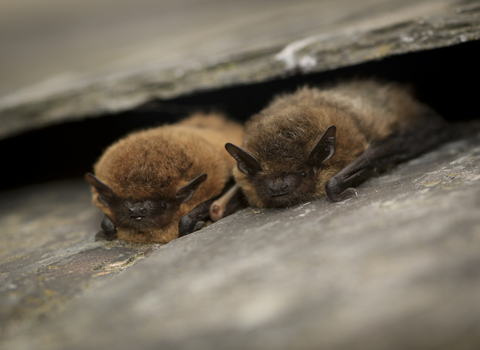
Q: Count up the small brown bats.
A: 2